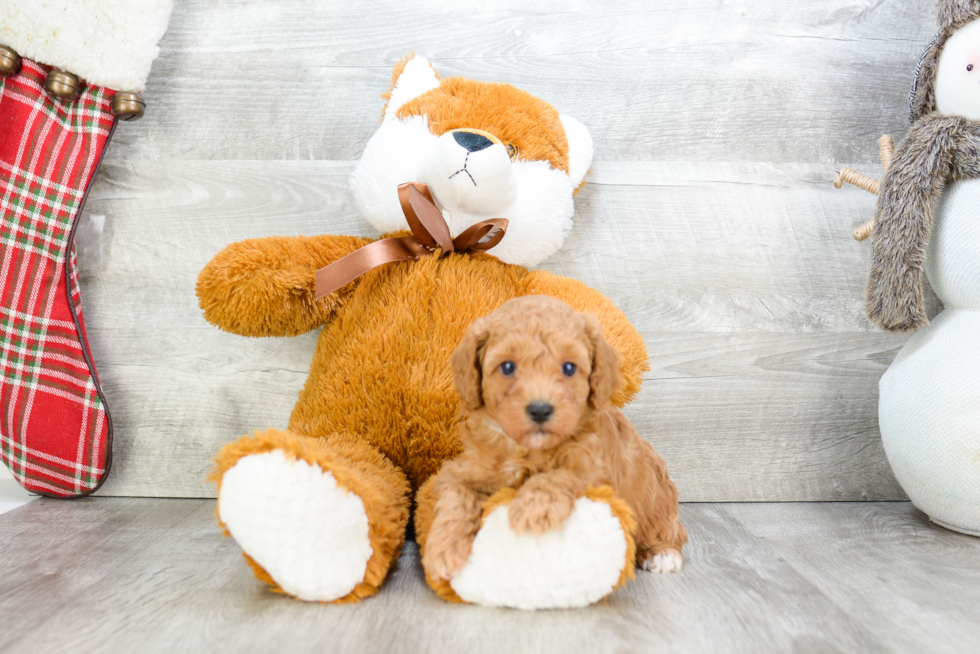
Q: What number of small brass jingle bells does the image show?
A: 3